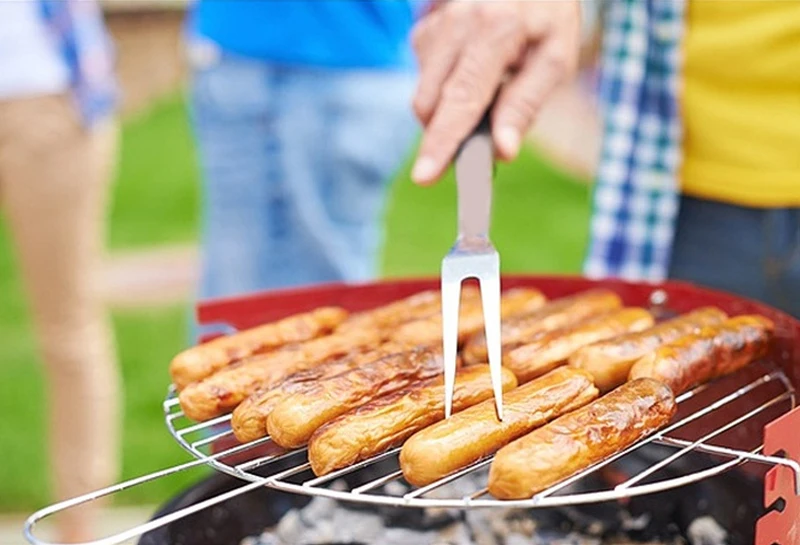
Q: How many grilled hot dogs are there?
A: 13